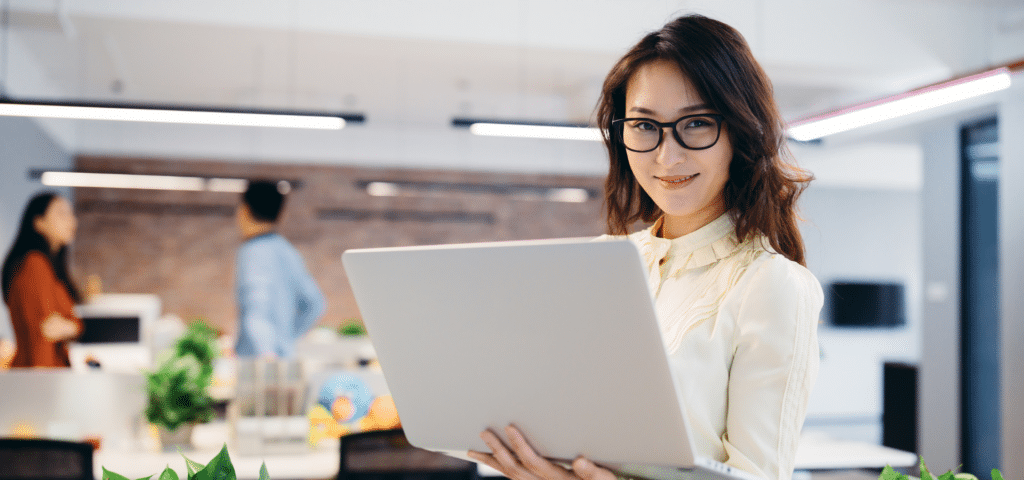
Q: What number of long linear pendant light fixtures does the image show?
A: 5